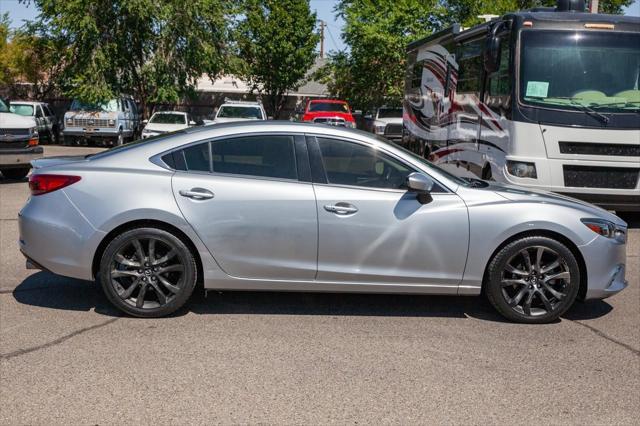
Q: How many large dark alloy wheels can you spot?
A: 2